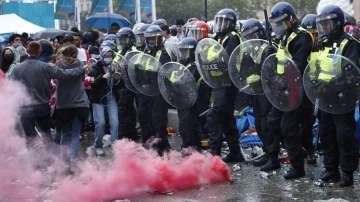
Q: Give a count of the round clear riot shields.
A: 7